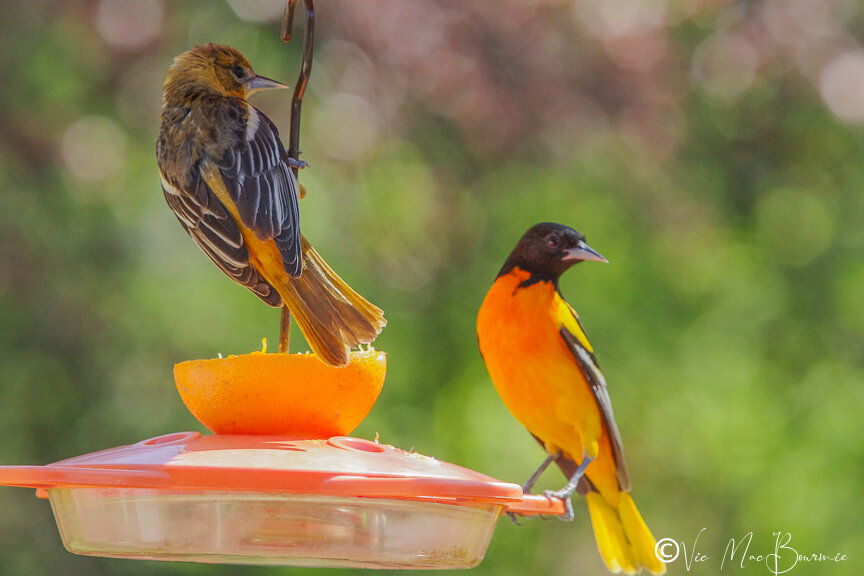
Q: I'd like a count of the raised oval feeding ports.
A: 2